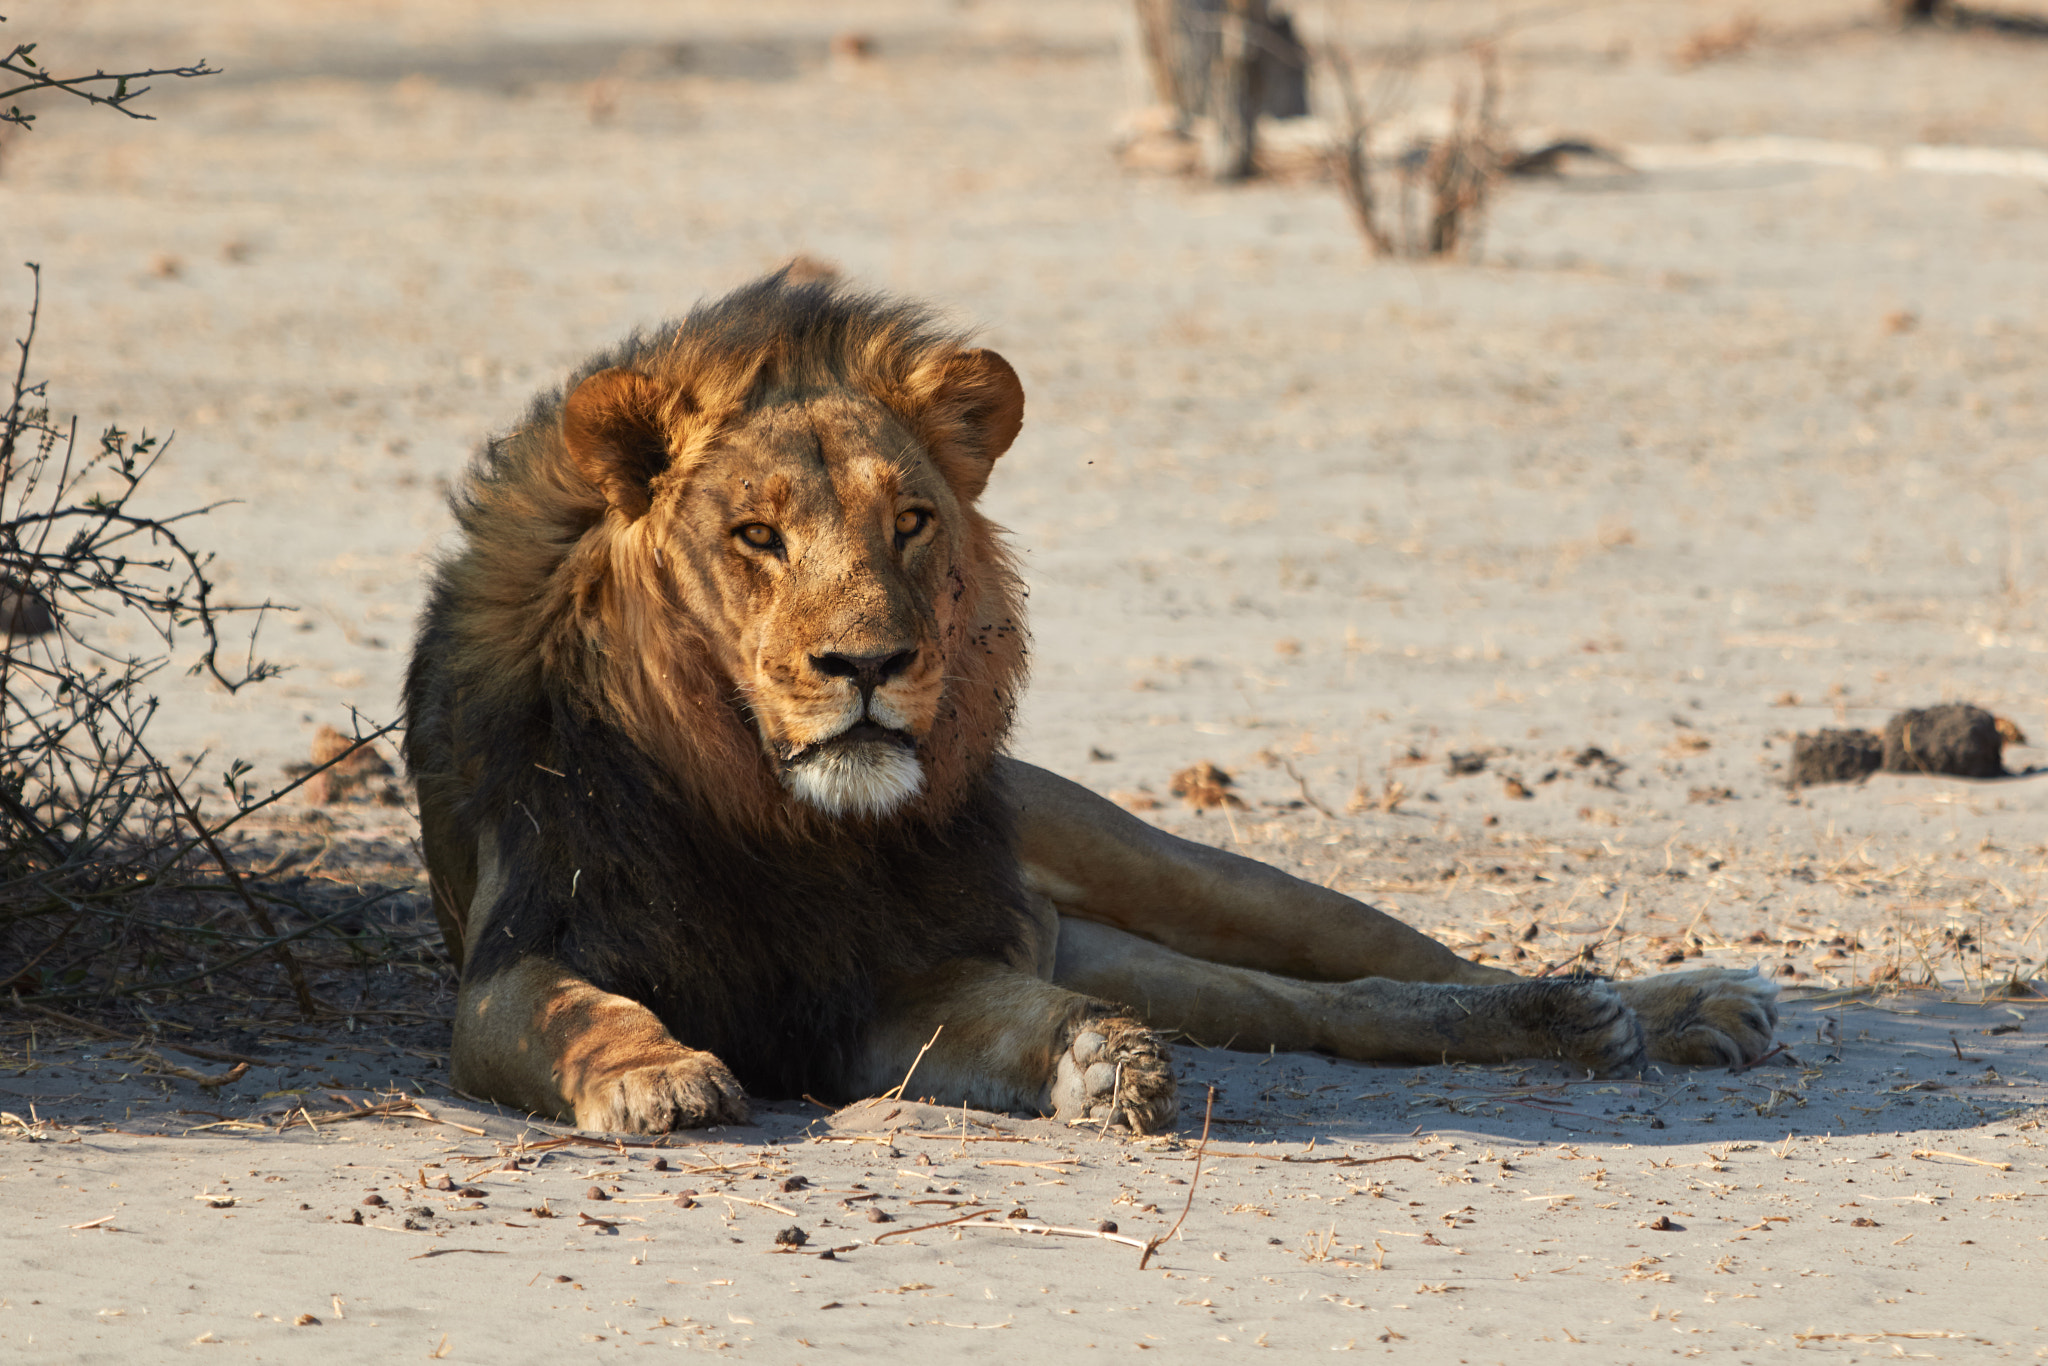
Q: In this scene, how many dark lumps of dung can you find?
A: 2